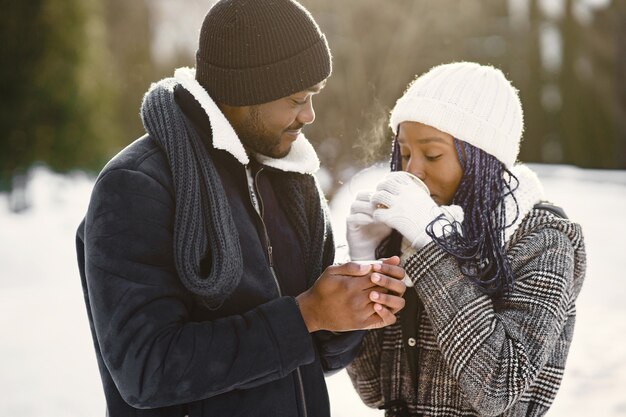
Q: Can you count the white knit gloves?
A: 2